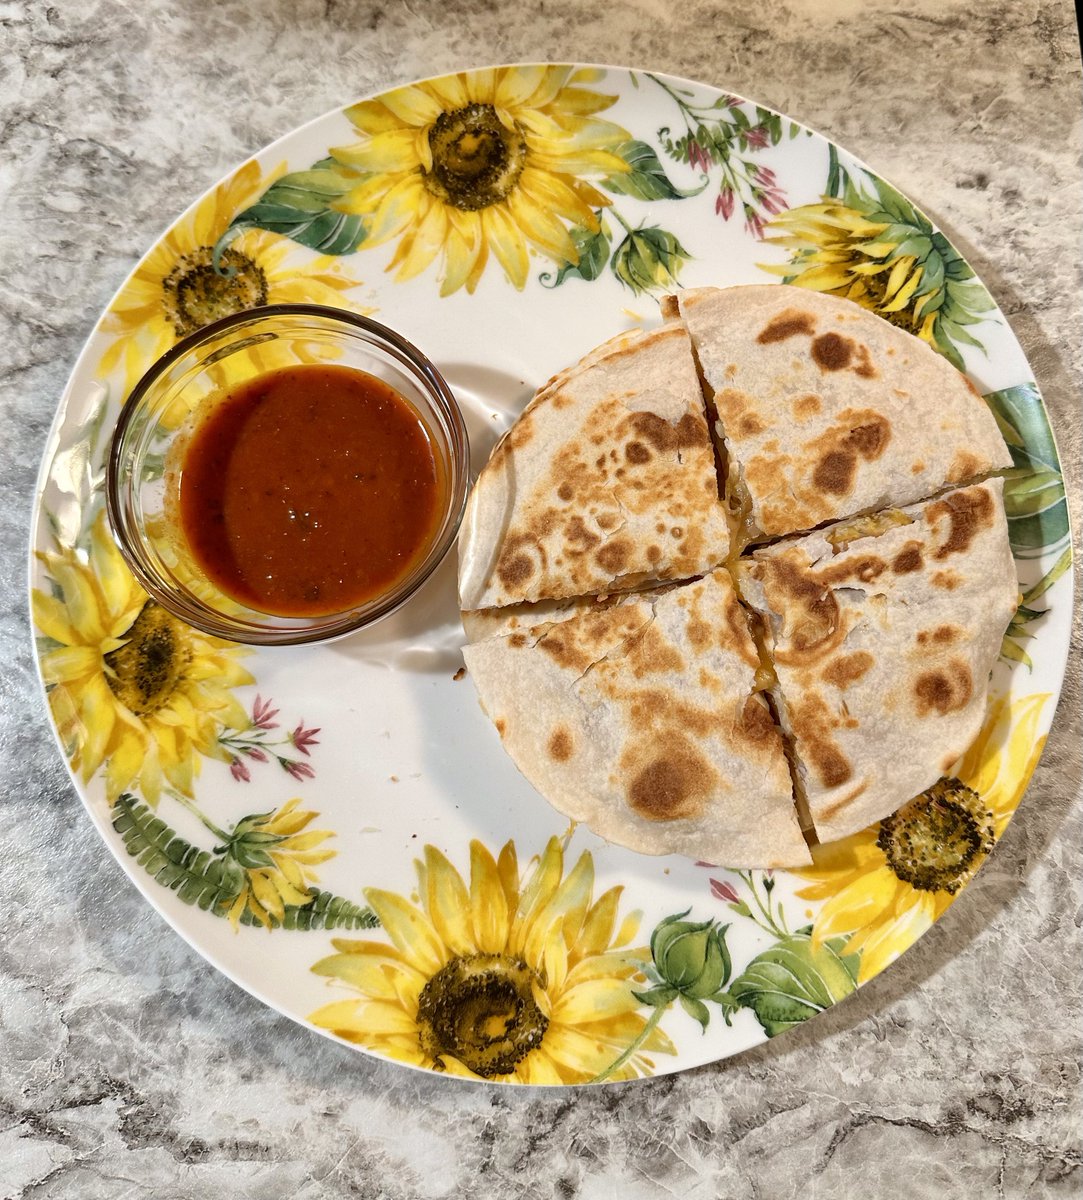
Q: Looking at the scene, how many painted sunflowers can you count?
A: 7